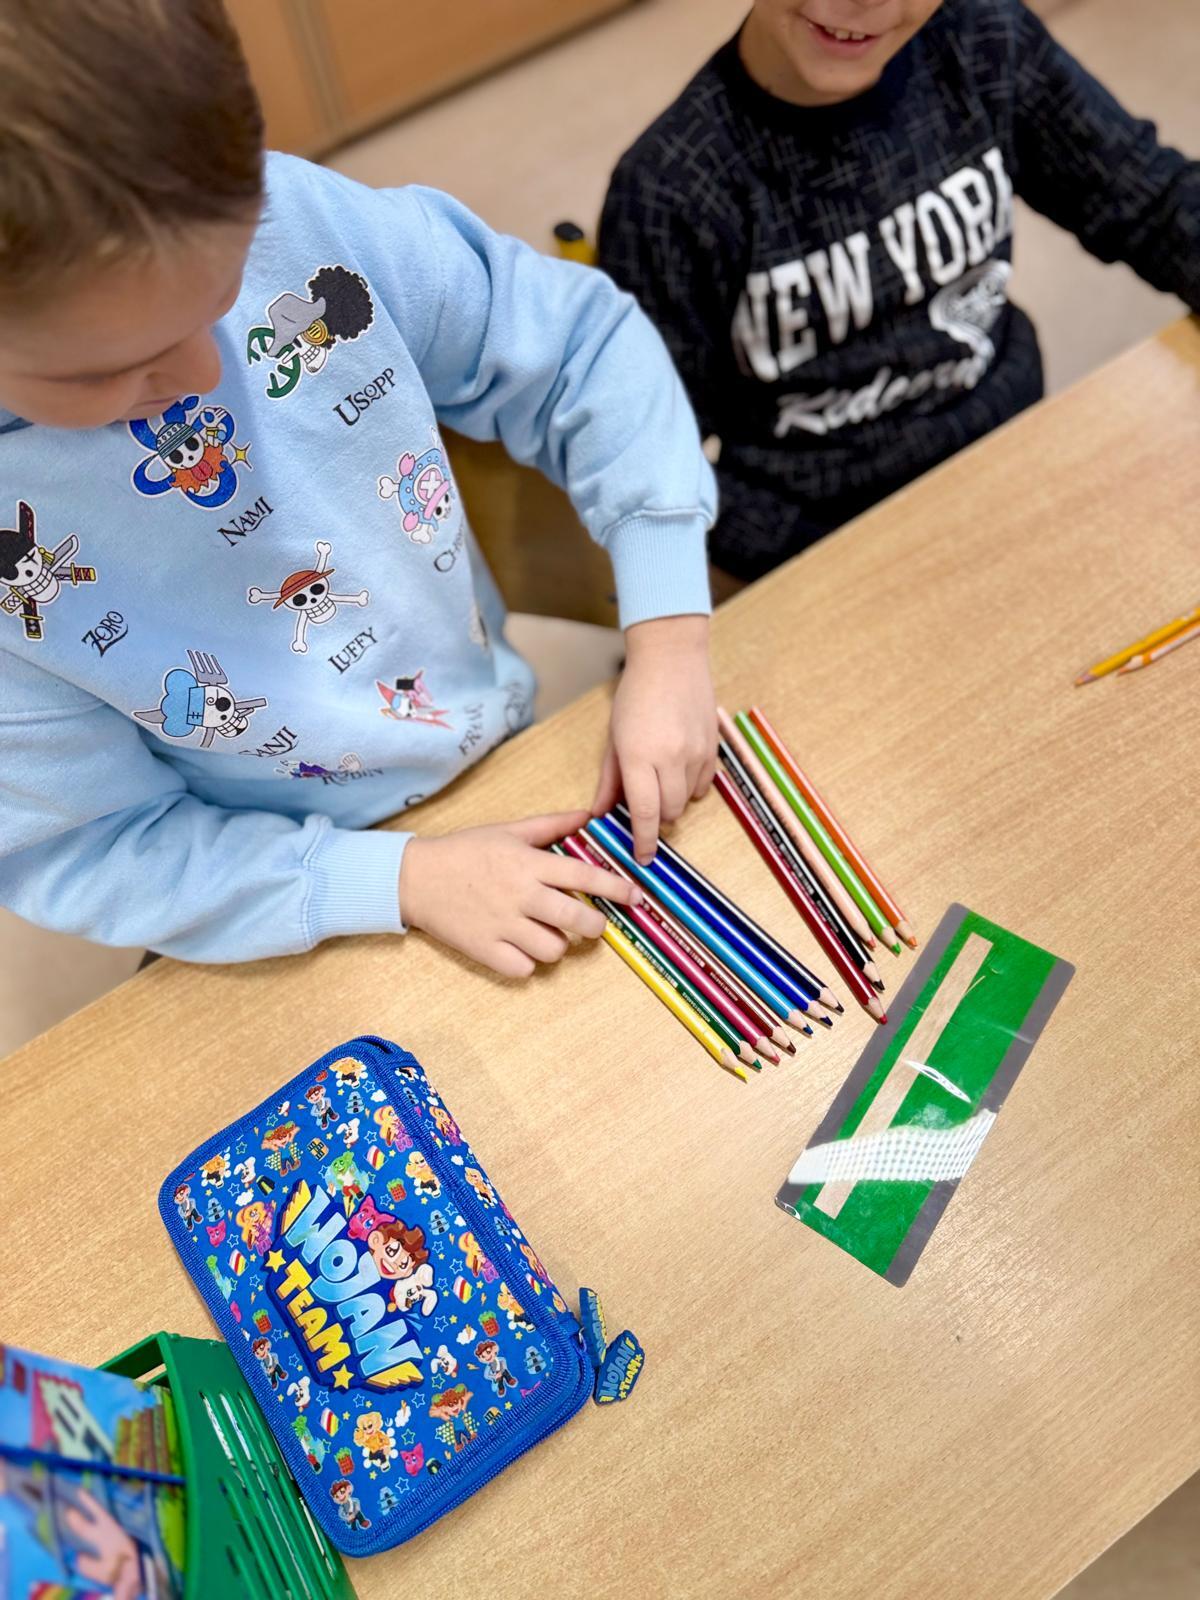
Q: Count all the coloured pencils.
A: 14